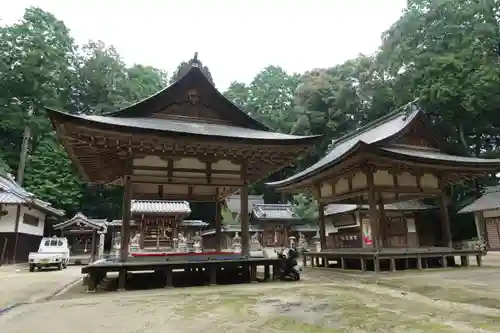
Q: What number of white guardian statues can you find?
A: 4